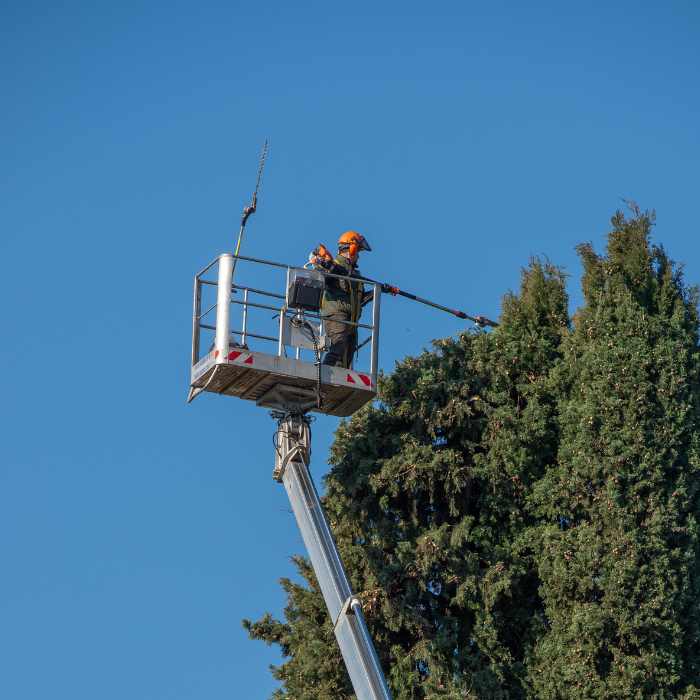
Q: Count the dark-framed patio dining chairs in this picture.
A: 0